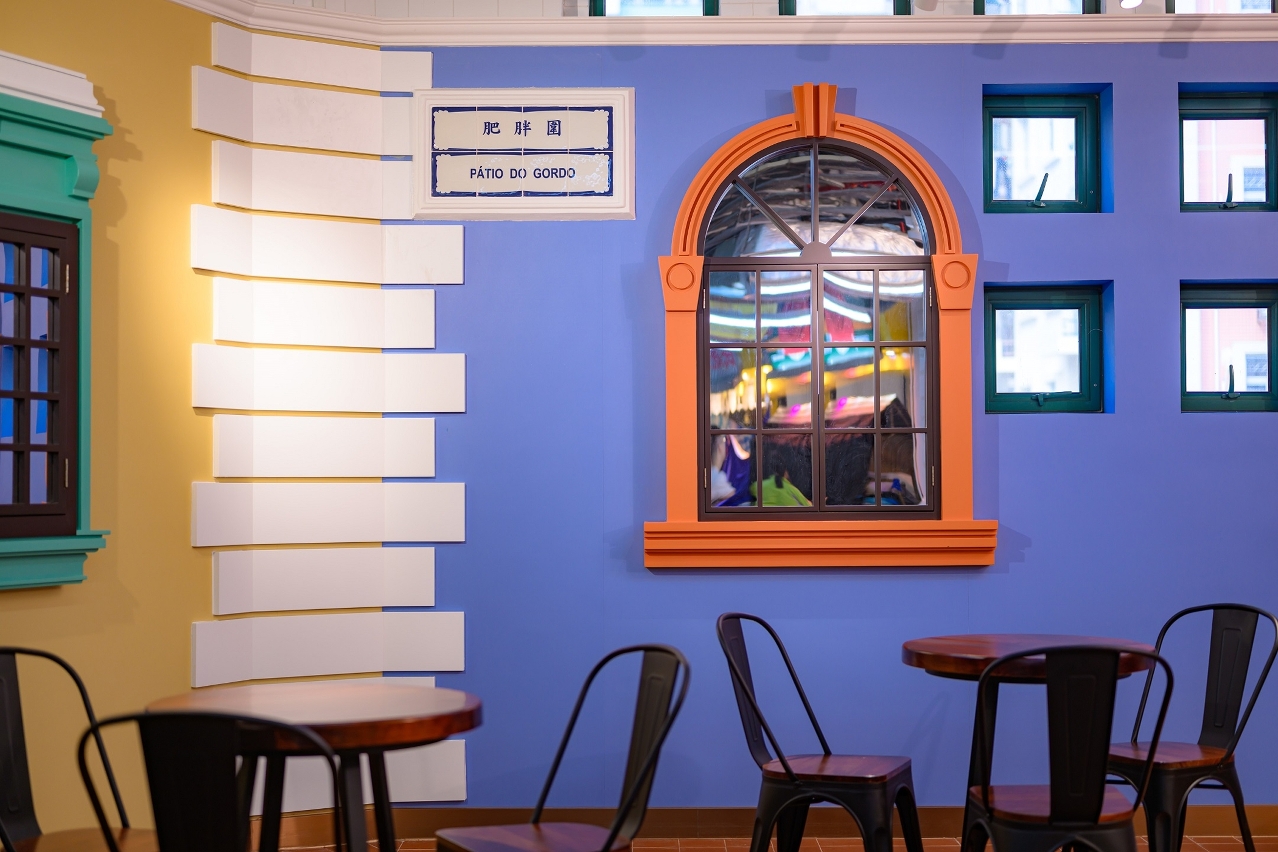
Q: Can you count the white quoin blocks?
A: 12